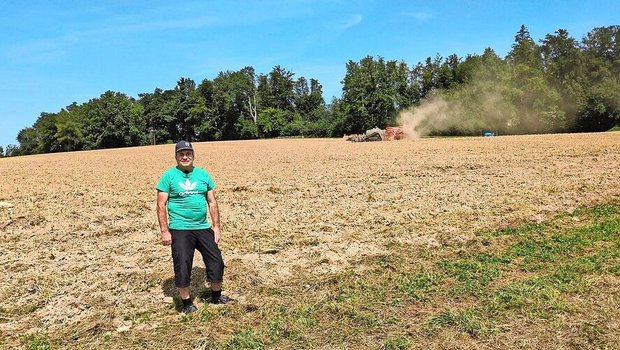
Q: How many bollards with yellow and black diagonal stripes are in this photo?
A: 0